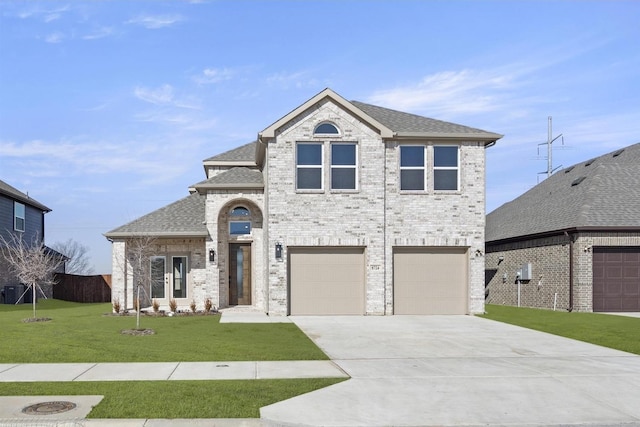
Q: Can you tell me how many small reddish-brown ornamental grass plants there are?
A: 6